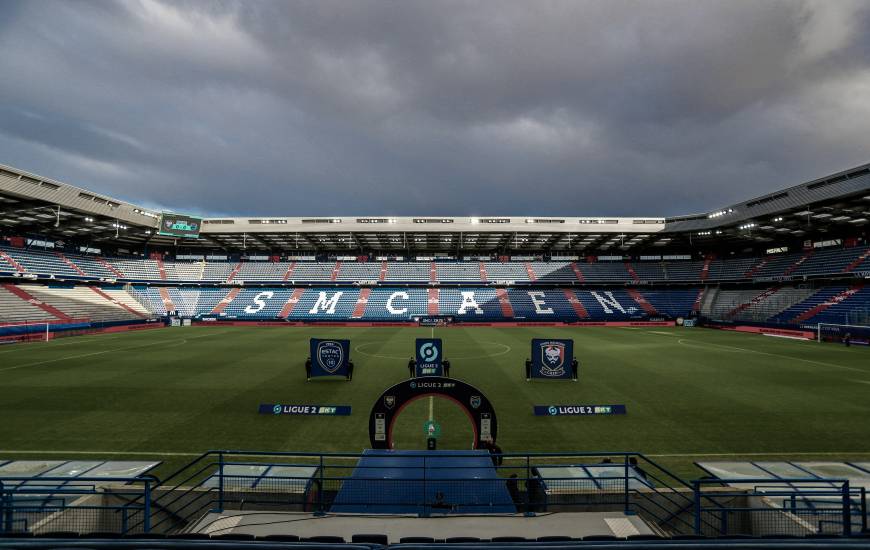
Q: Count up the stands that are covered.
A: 3